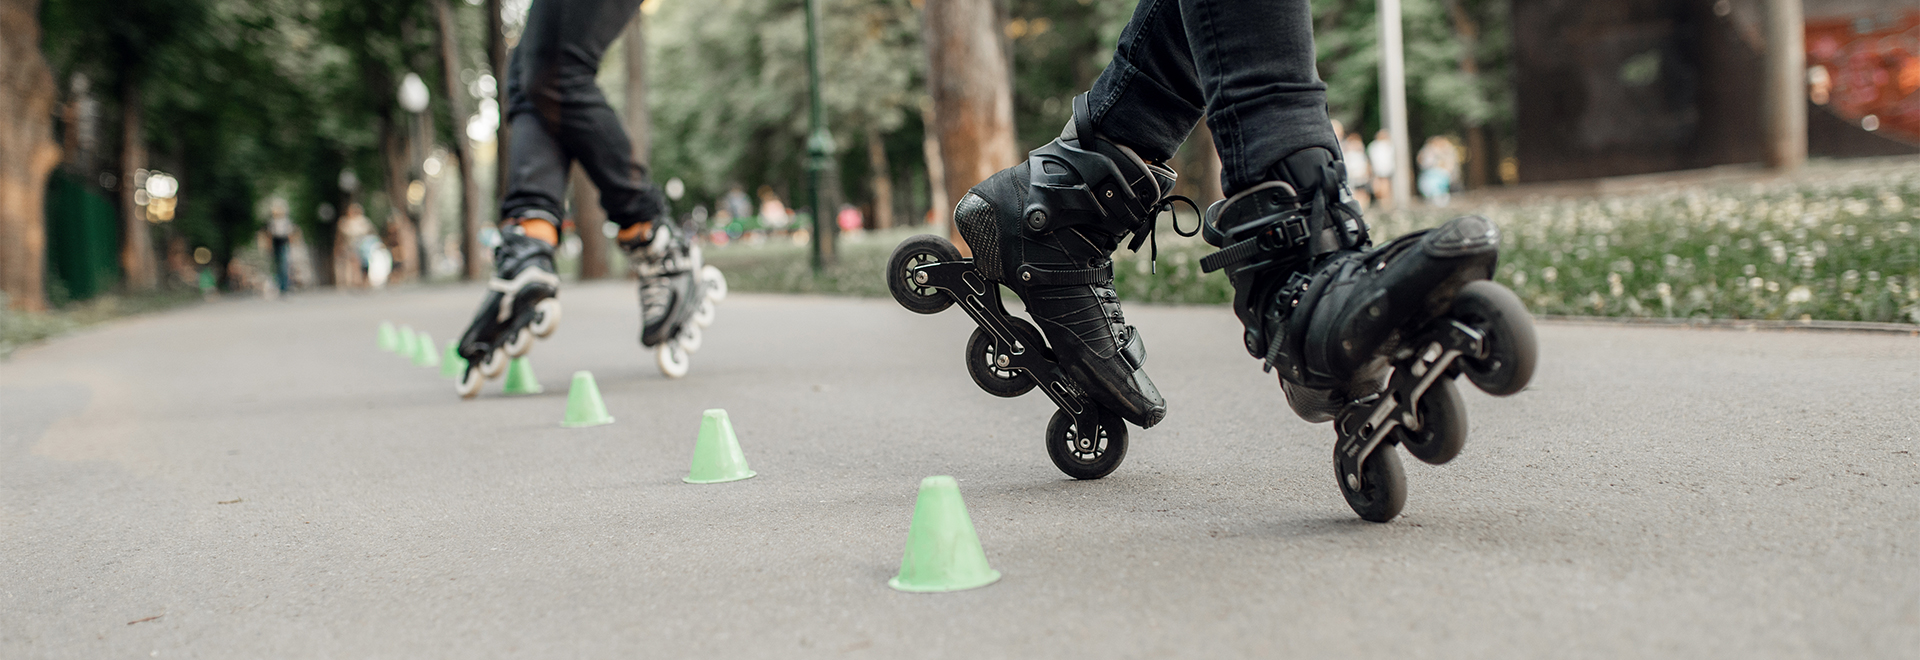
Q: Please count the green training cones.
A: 8